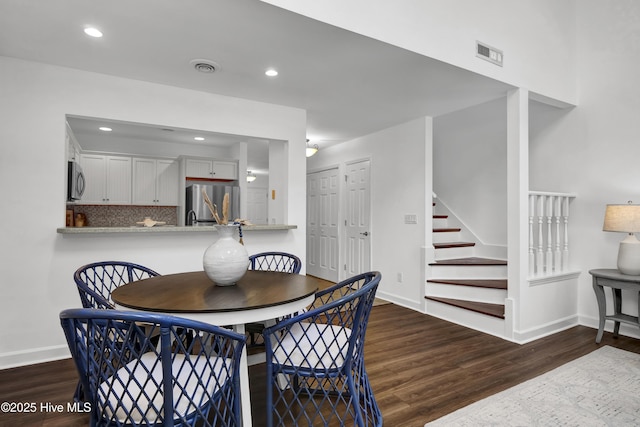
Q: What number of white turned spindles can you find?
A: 5